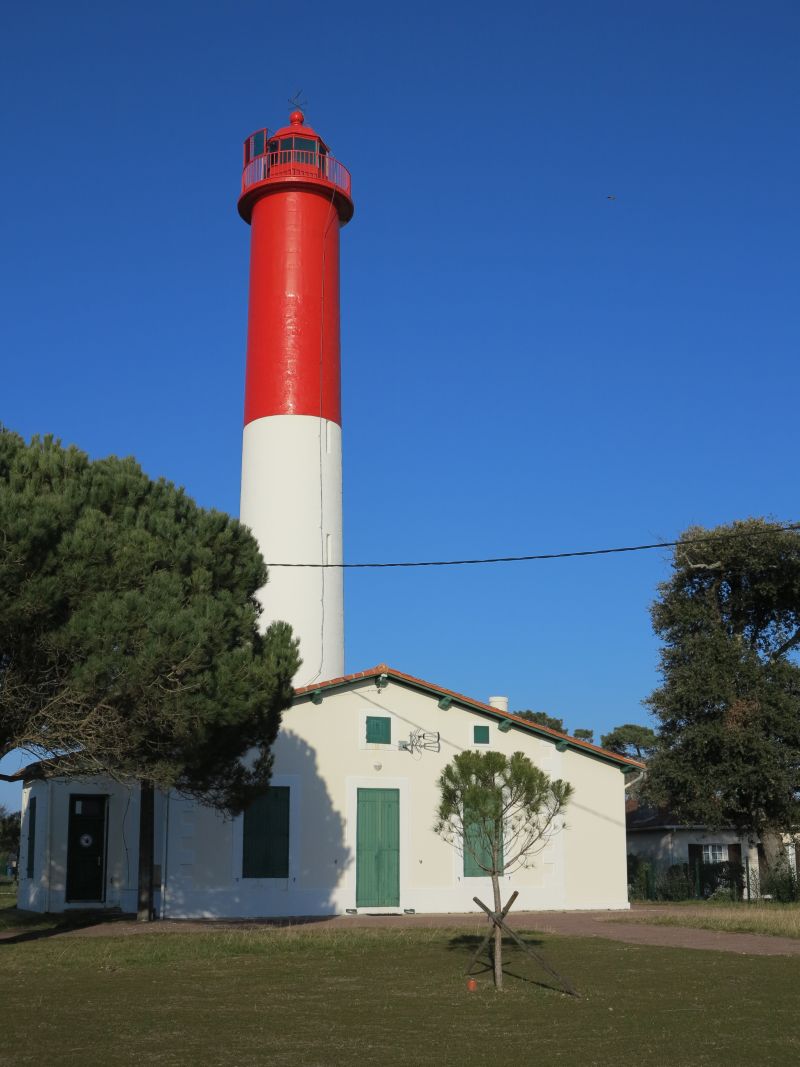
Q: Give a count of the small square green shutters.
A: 2